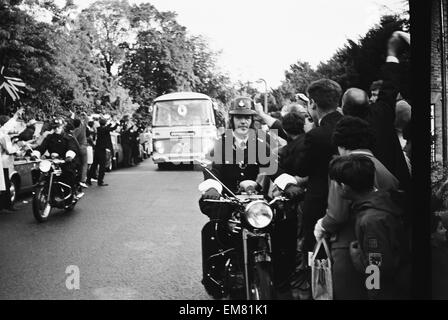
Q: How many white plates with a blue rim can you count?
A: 0